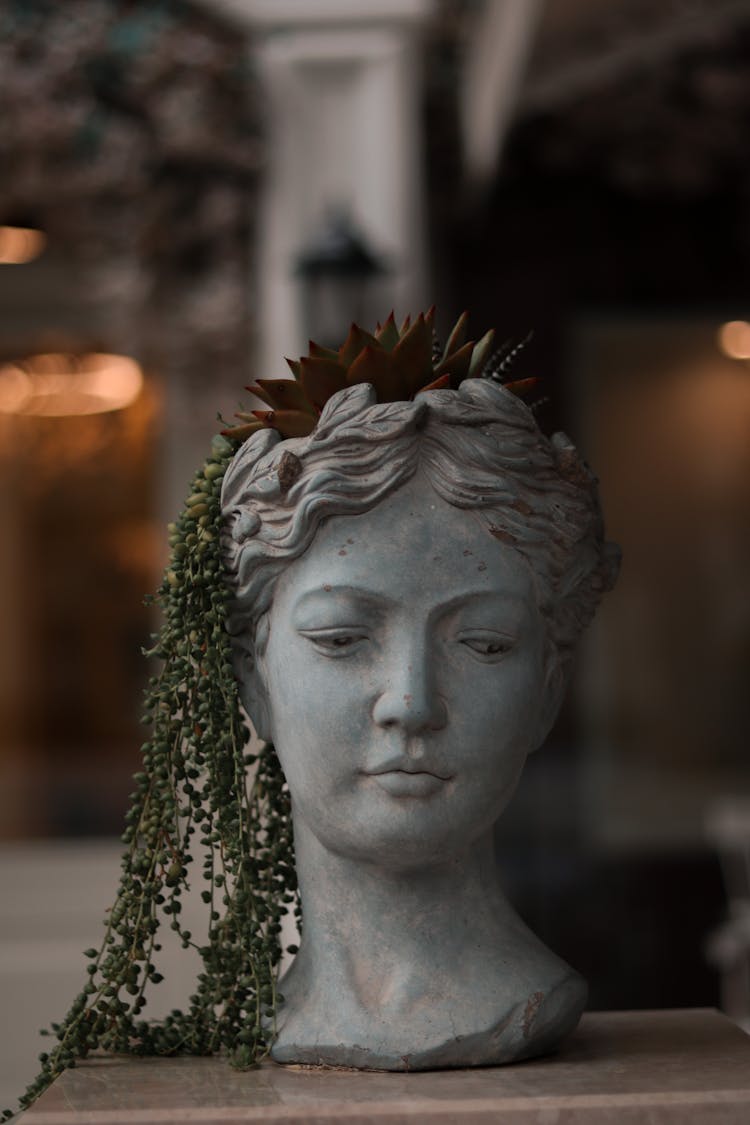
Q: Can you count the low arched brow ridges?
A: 2